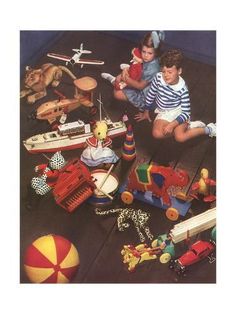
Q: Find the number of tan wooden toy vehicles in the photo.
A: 1